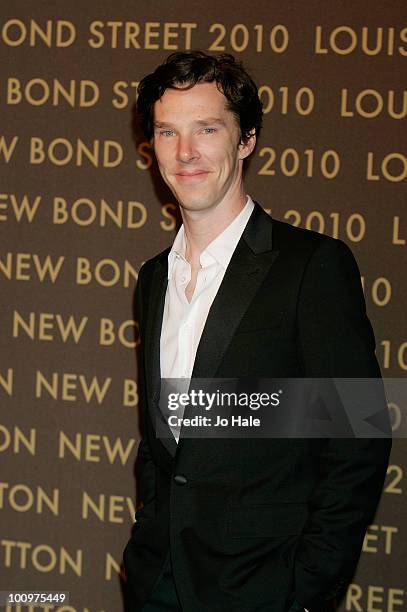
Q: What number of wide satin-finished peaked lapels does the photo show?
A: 2